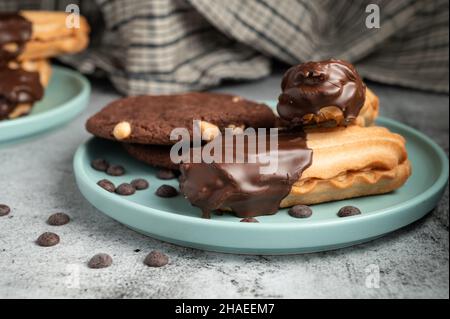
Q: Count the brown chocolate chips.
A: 15